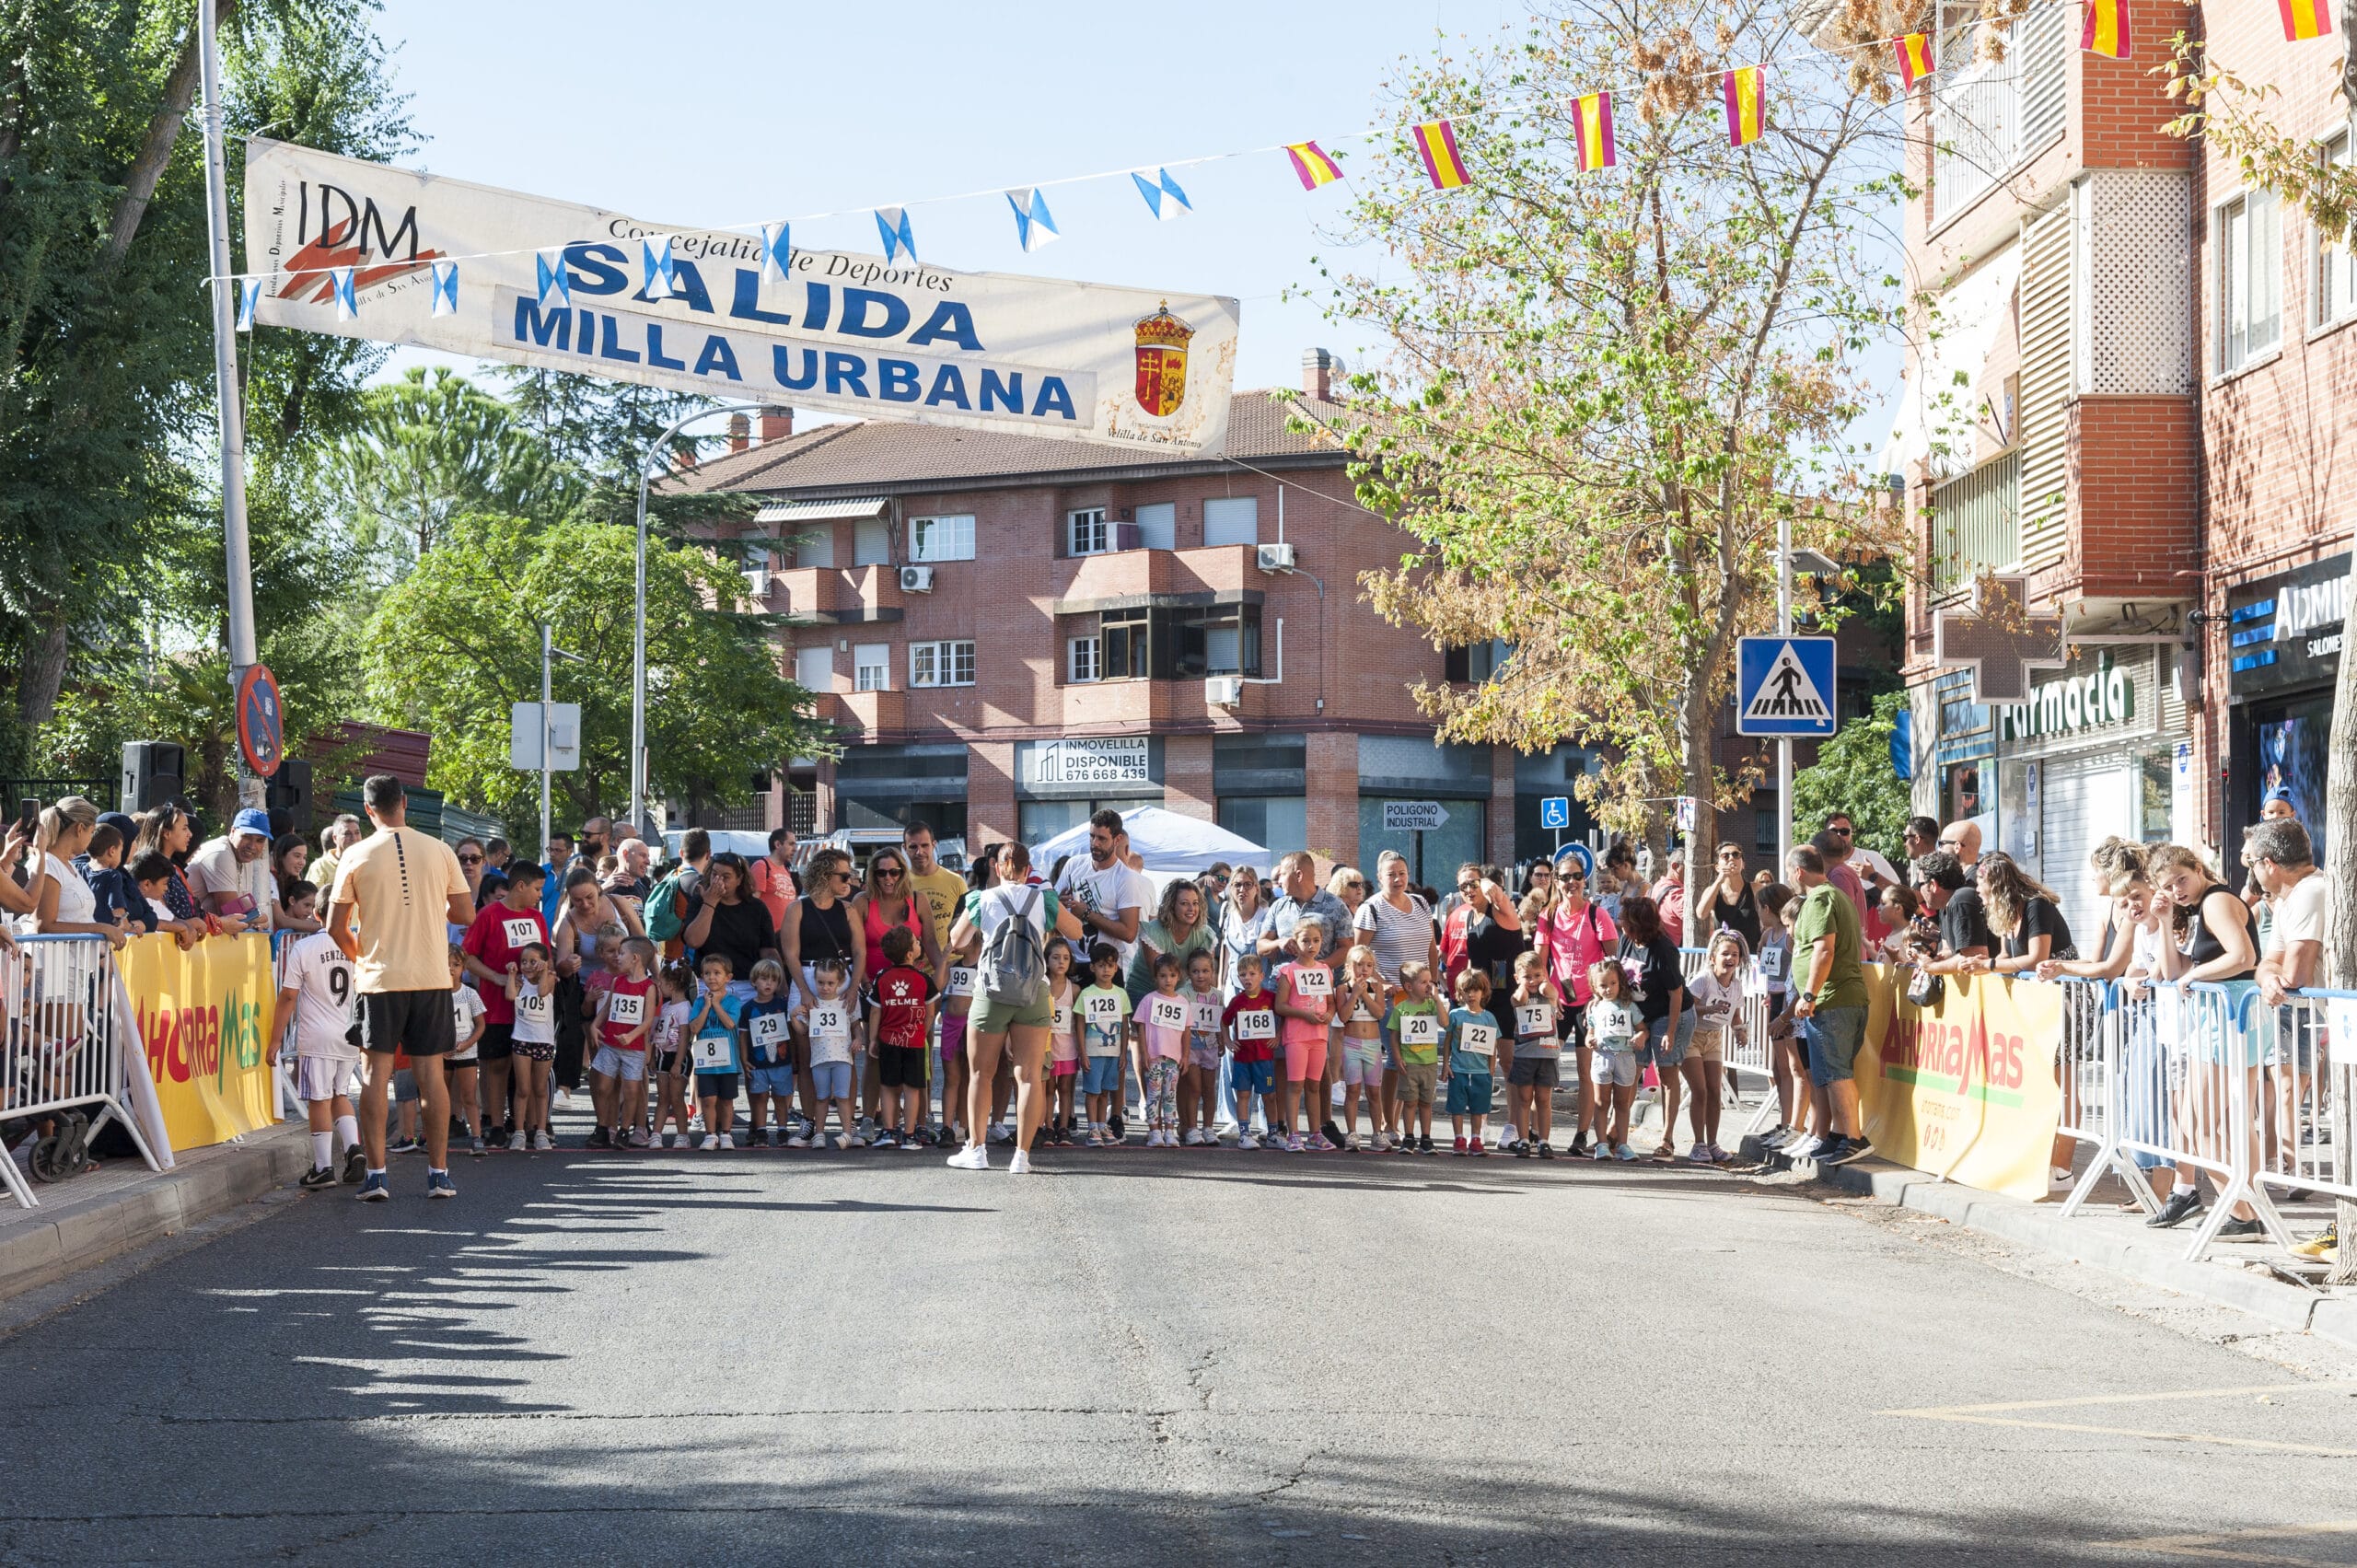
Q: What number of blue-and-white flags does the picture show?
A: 9